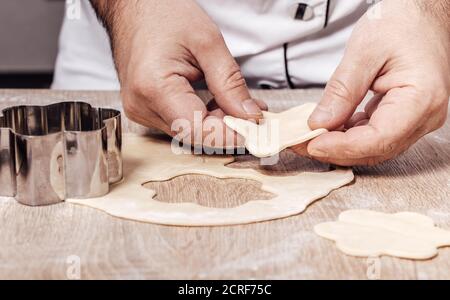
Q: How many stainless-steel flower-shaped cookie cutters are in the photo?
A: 1